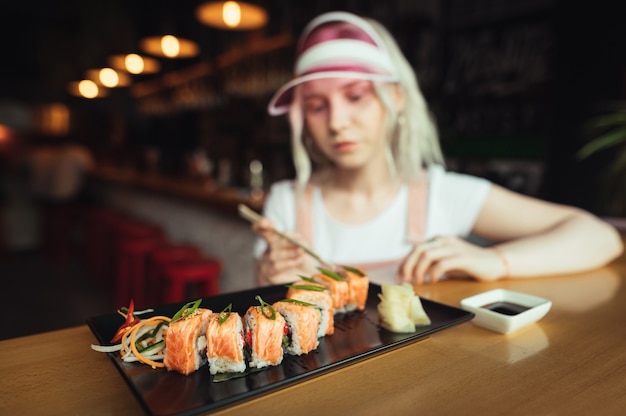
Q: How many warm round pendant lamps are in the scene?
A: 5